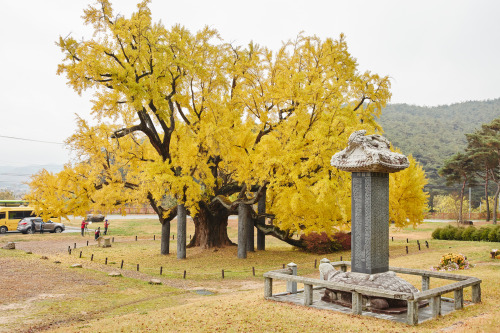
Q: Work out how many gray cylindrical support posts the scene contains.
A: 5